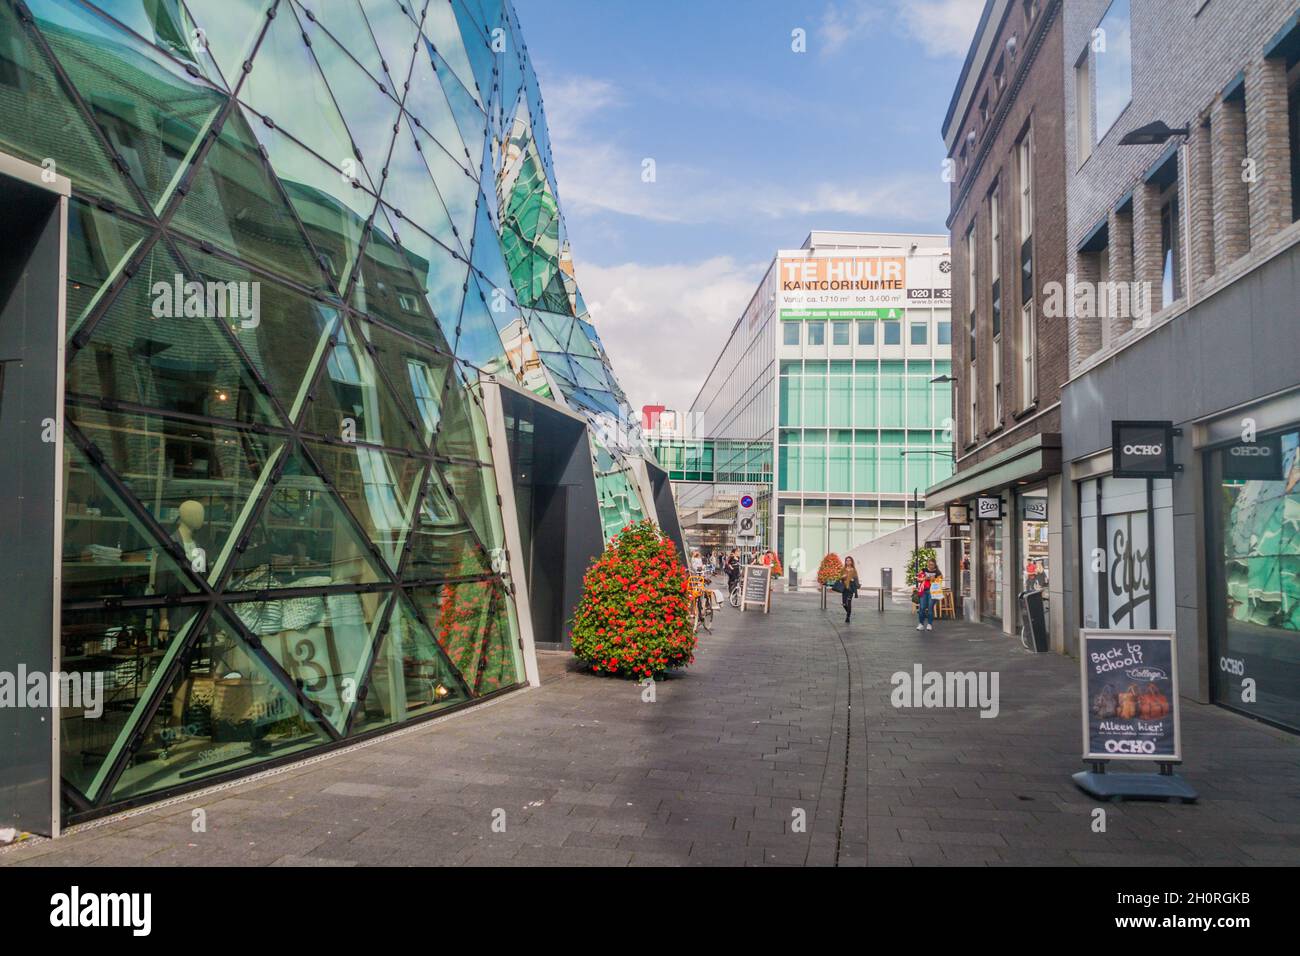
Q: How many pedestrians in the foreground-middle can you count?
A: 2